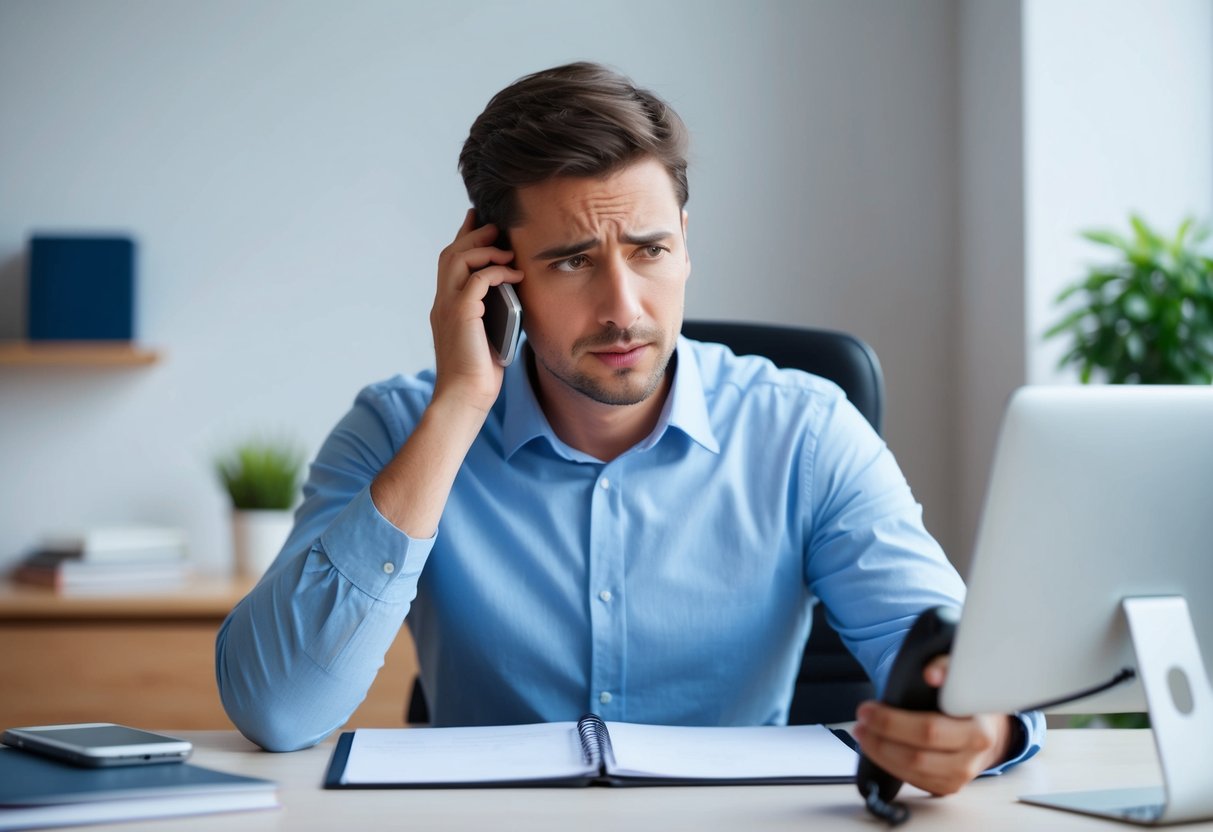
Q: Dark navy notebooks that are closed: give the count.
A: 1